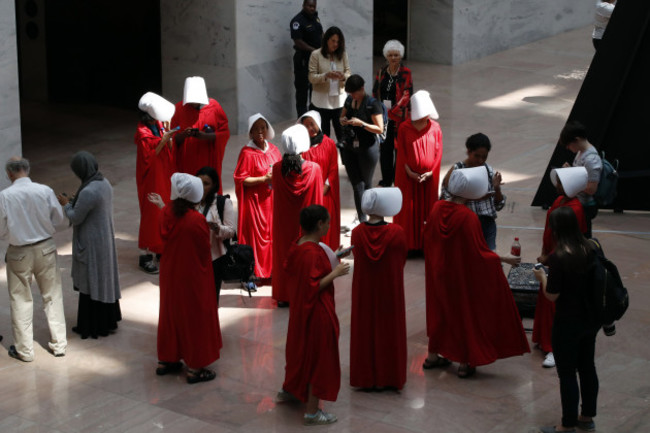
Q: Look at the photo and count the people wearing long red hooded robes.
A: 11